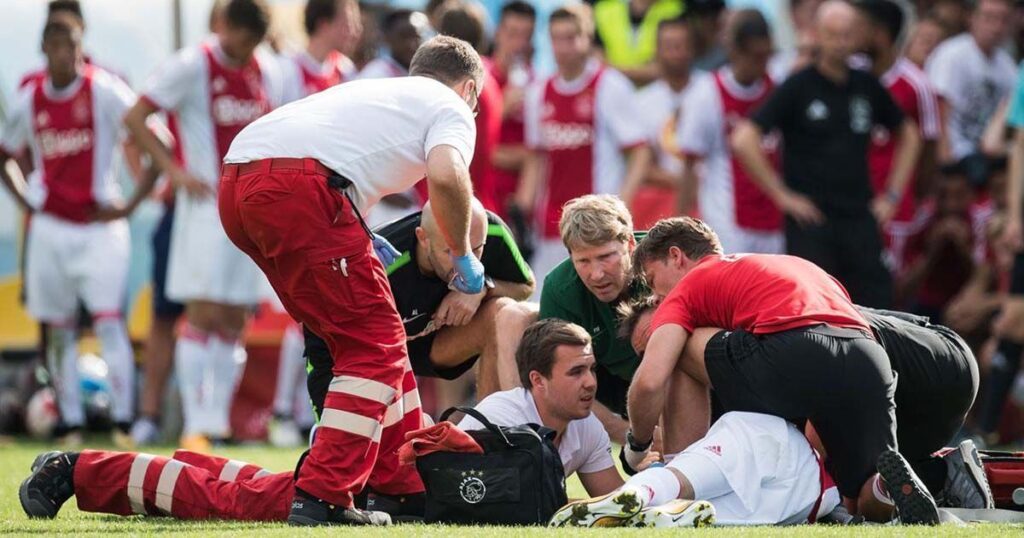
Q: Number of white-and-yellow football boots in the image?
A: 2